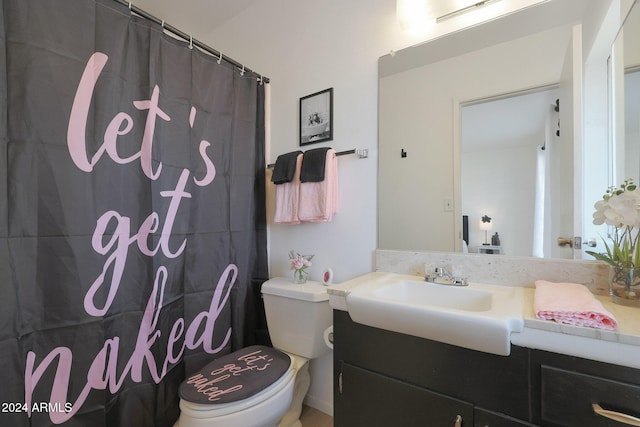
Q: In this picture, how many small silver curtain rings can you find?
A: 6